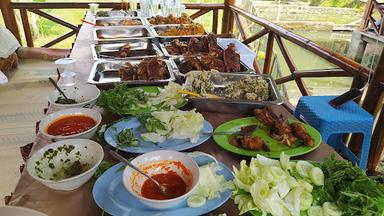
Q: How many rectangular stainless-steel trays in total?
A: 10